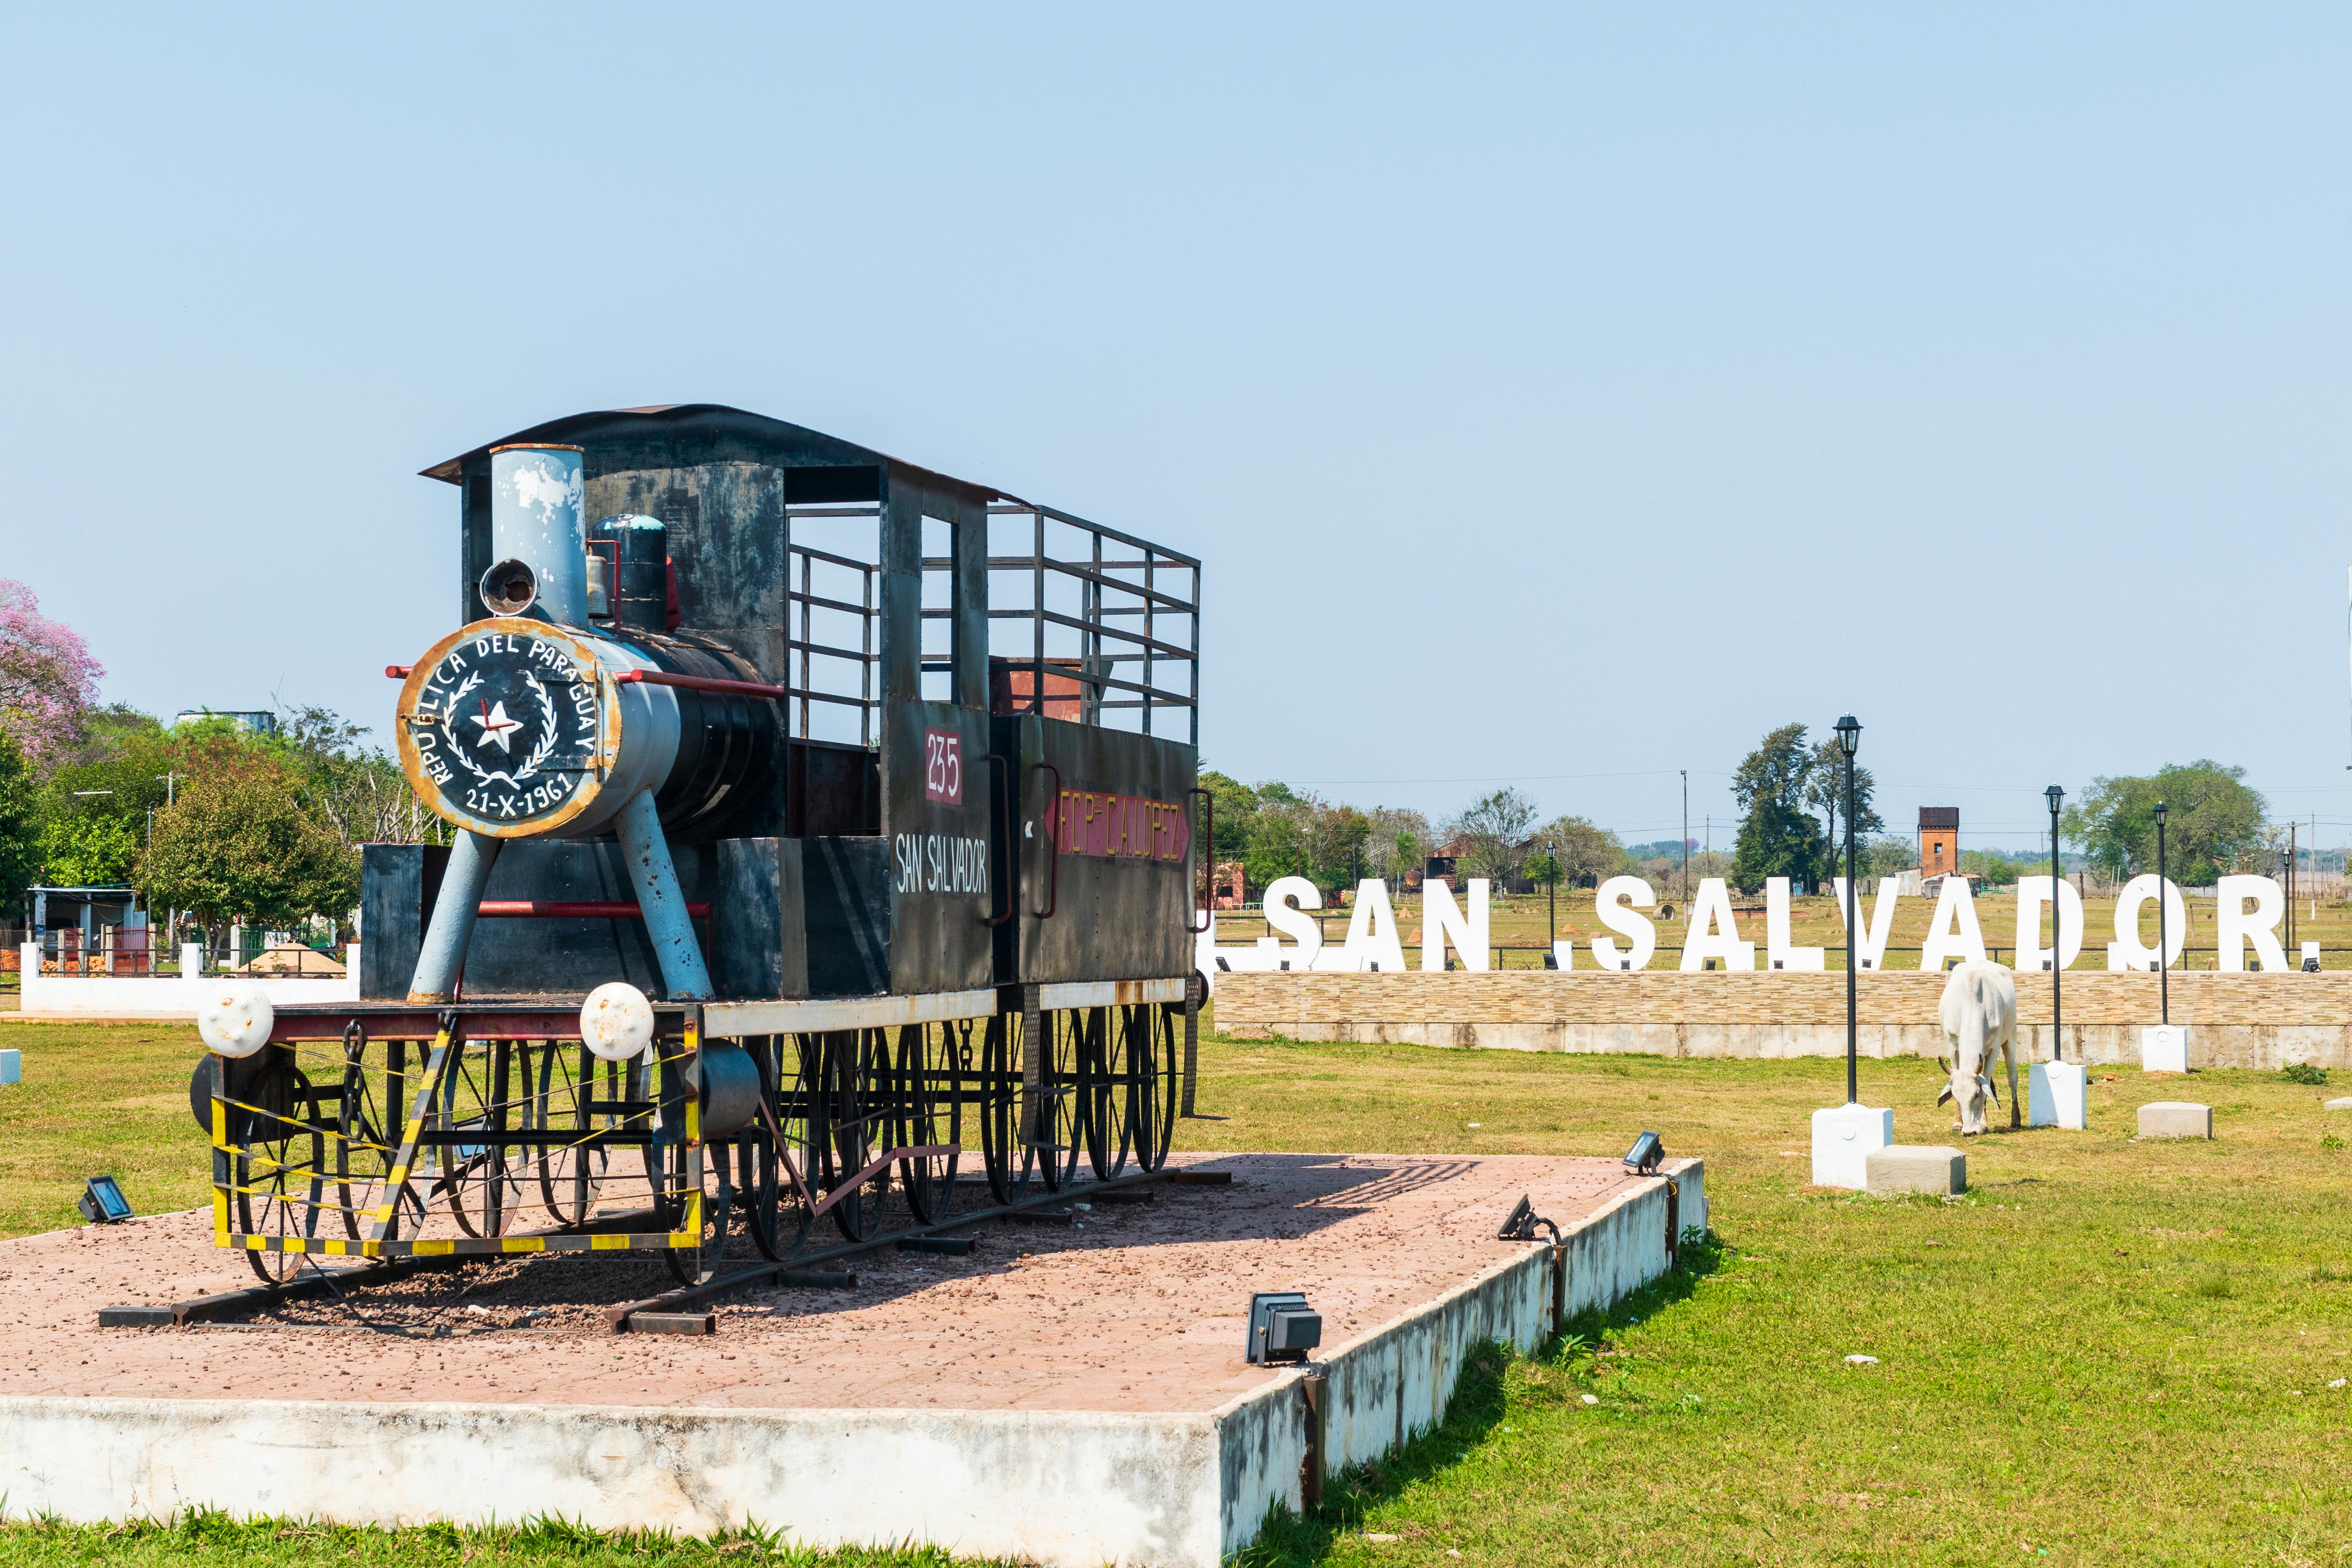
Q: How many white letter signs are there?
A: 11